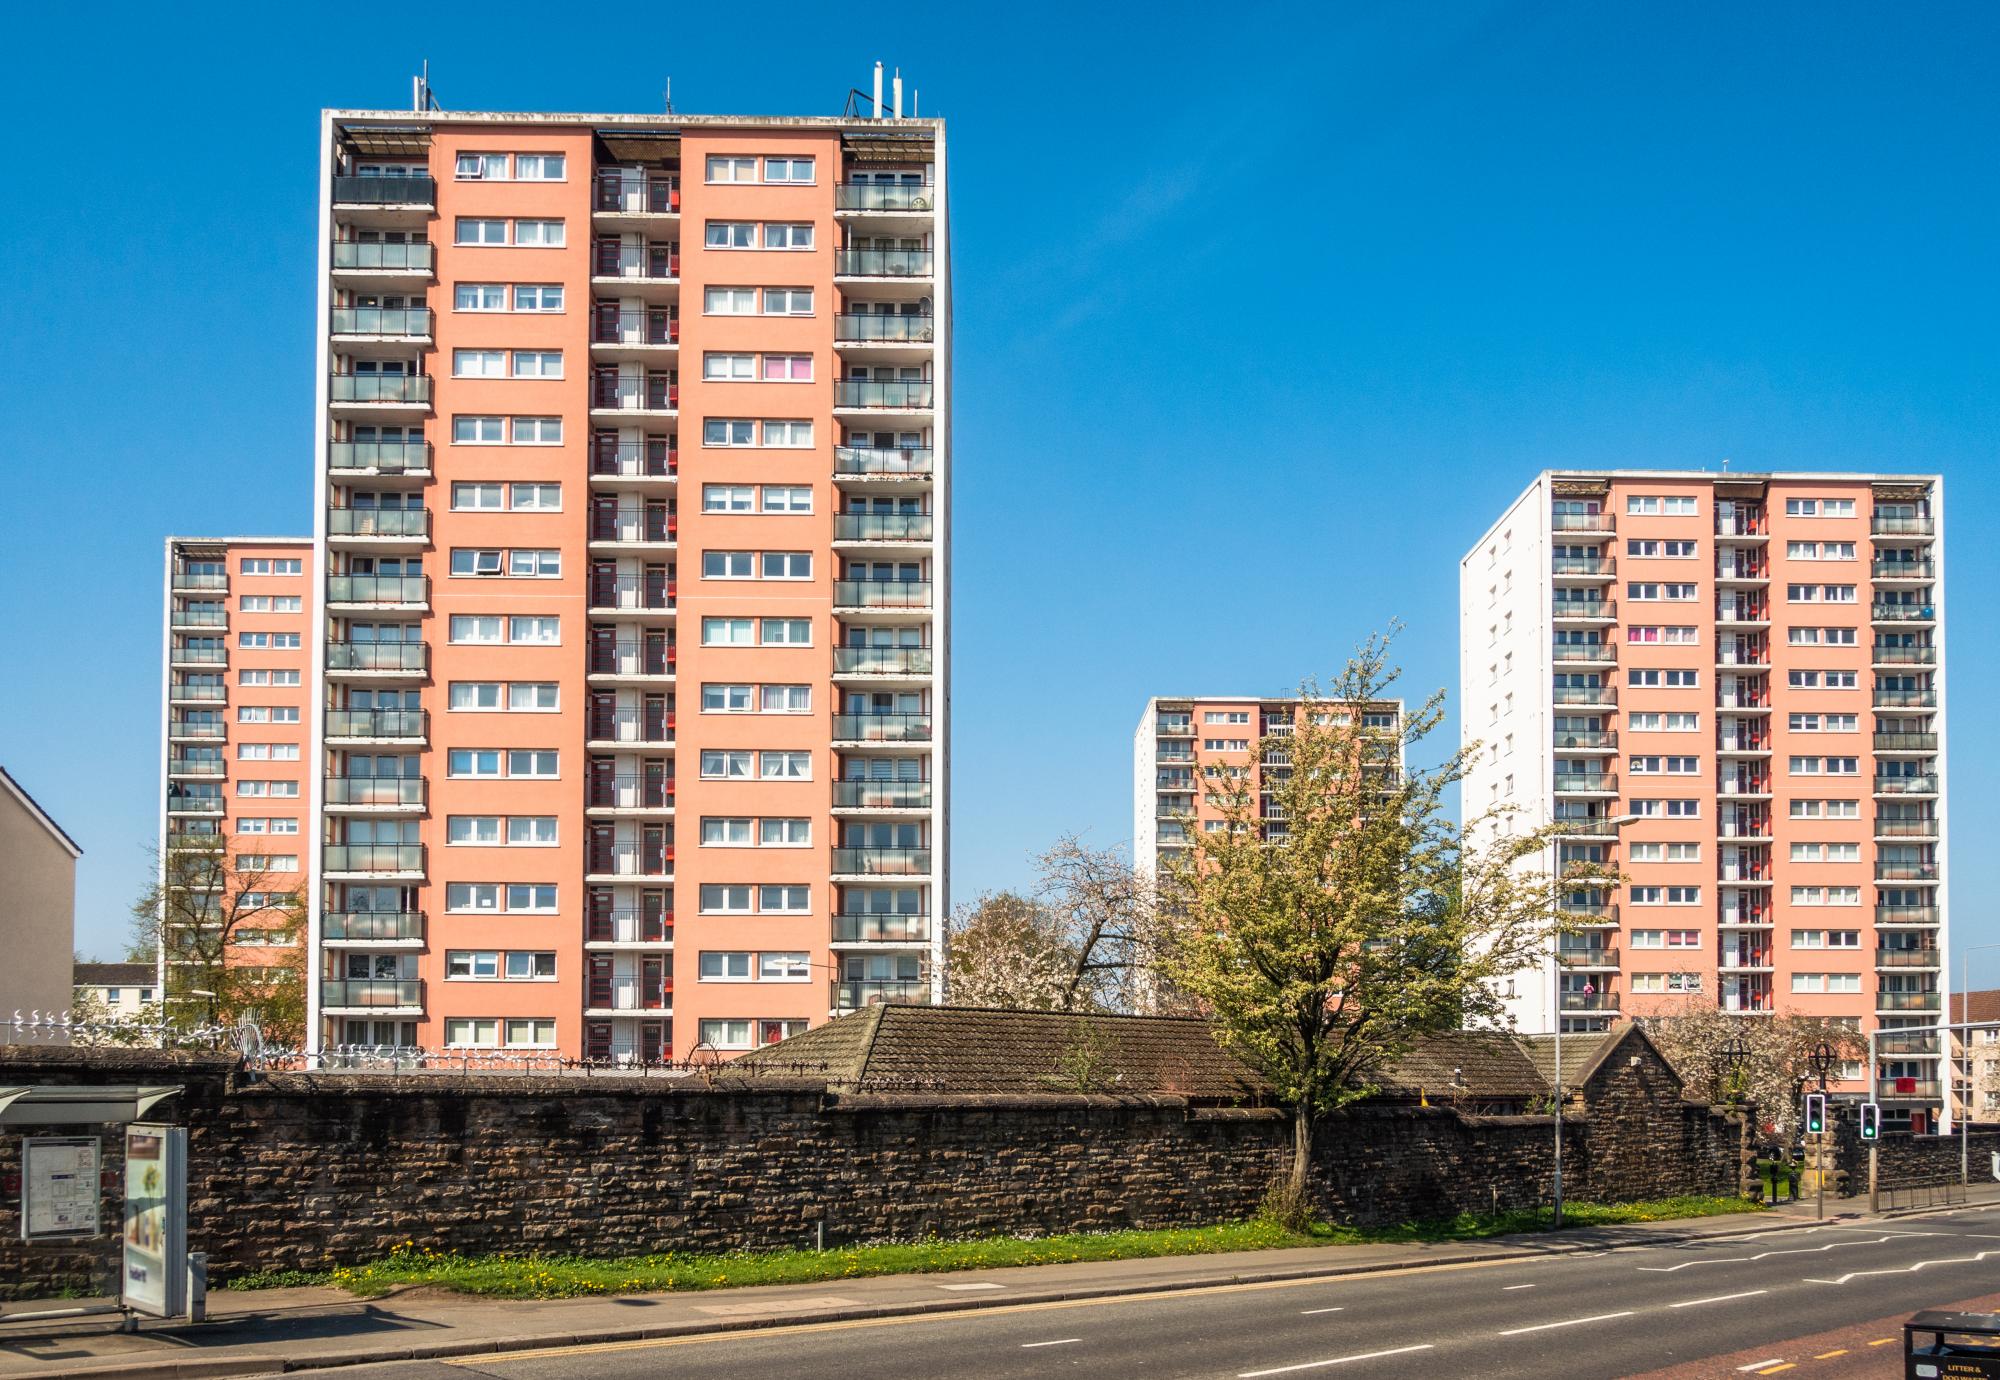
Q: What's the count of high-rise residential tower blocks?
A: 4